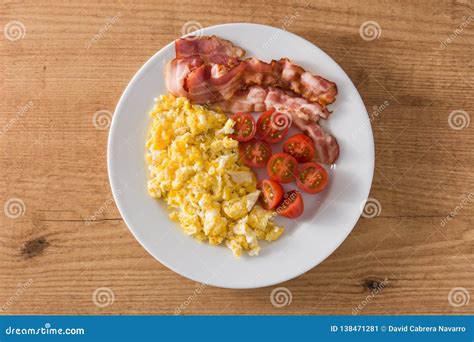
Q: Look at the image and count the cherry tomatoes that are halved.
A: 8